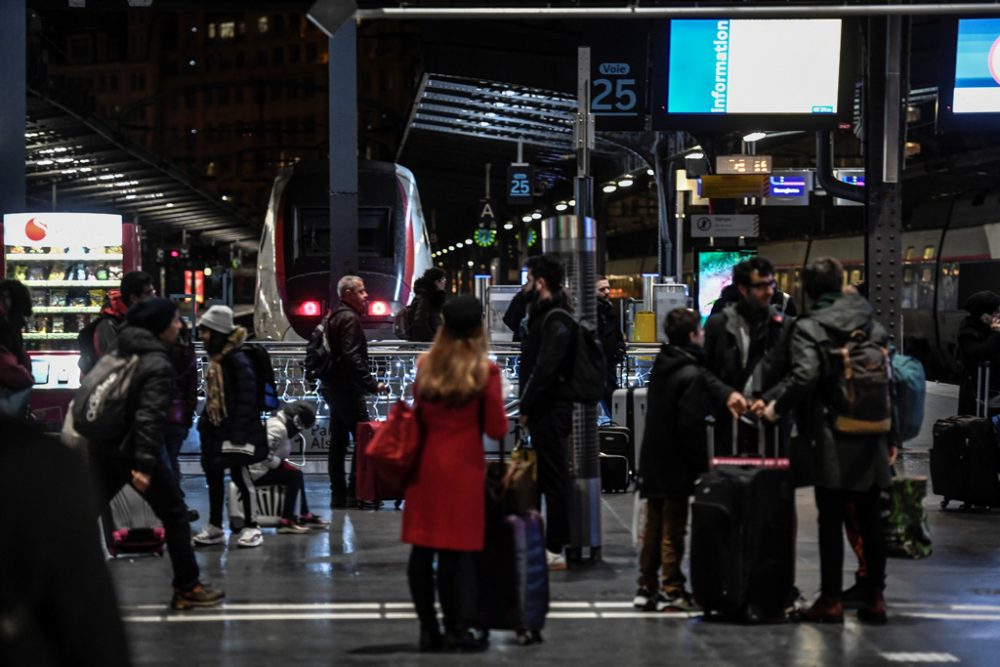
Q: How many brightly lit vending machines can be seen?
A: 1